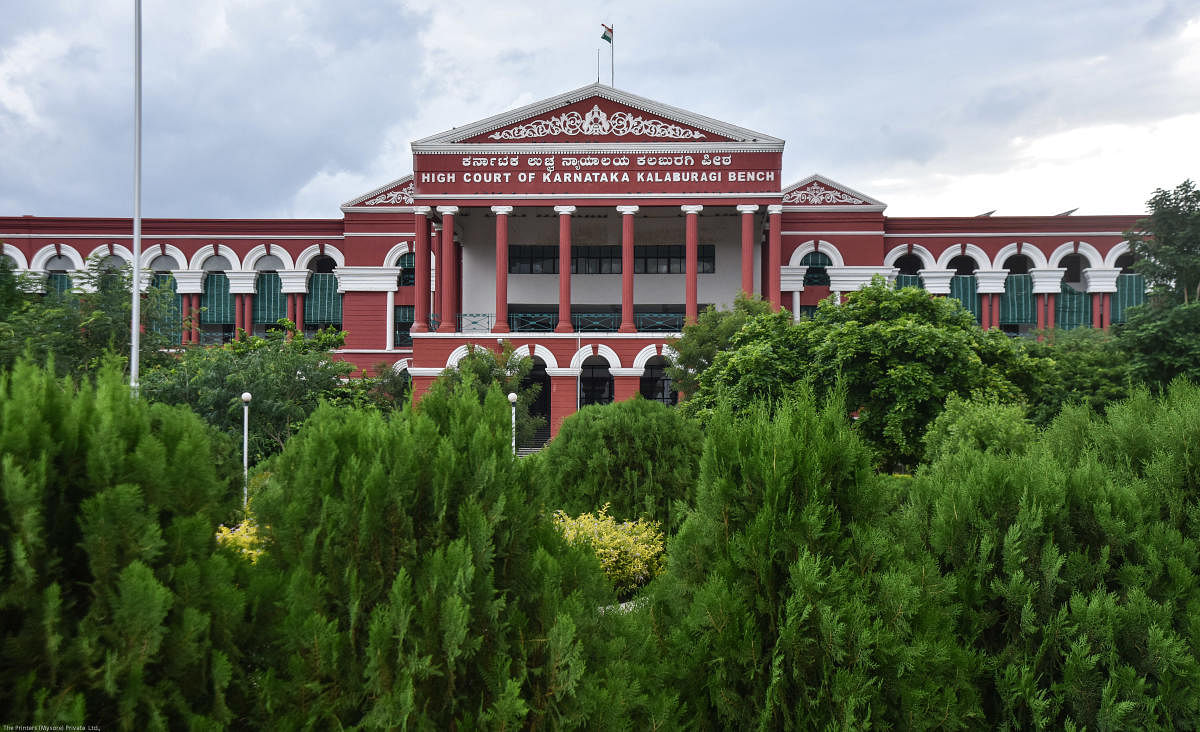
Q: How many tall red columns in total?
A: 8